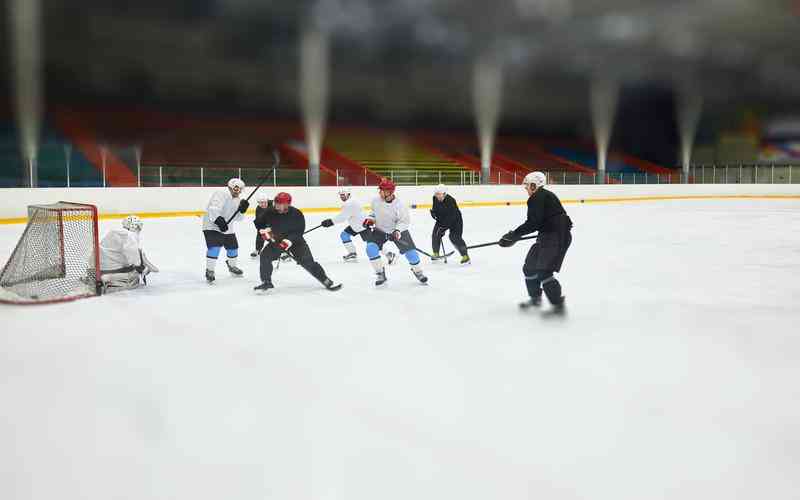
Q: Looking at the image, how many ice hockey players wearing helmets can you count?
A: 8